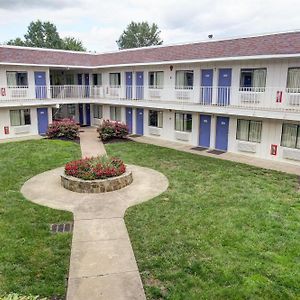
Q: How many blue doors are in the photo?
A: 14